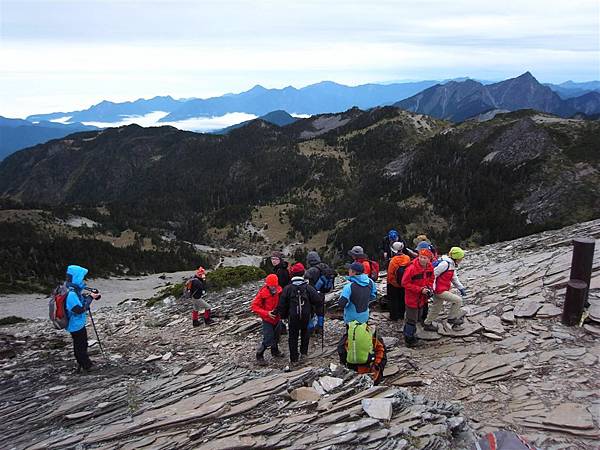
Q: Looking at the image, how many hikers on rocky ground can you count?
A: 14